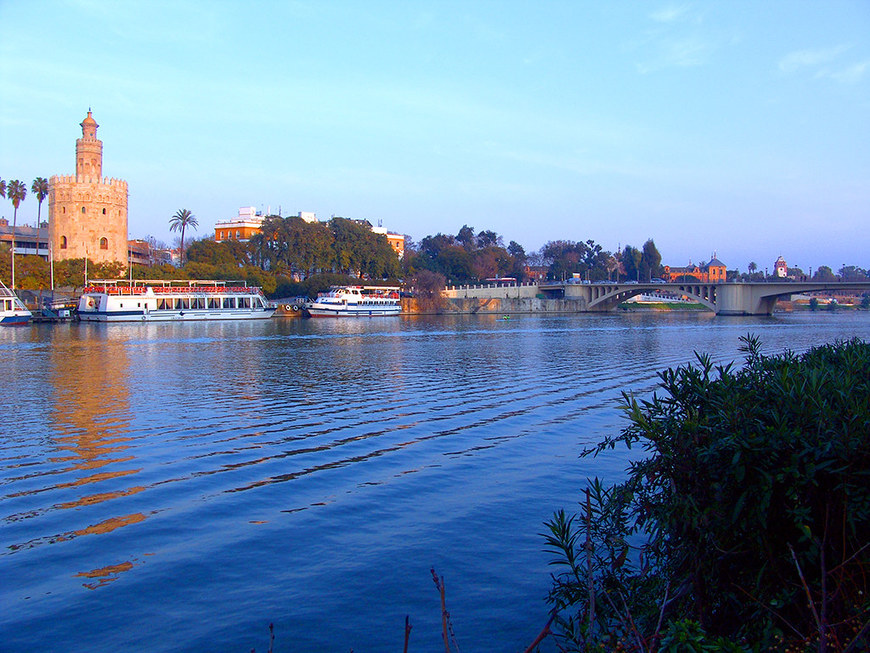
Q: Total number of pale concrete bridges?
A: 1